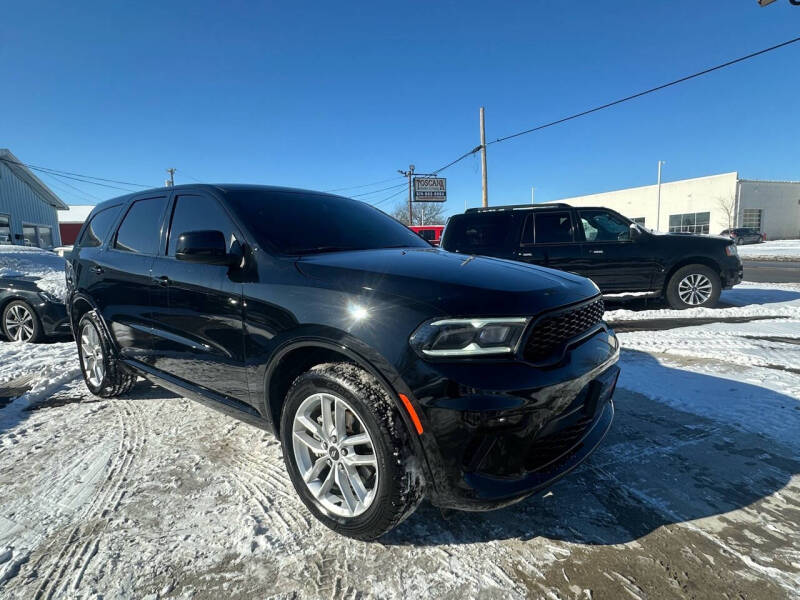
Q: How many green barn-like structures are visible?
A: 0